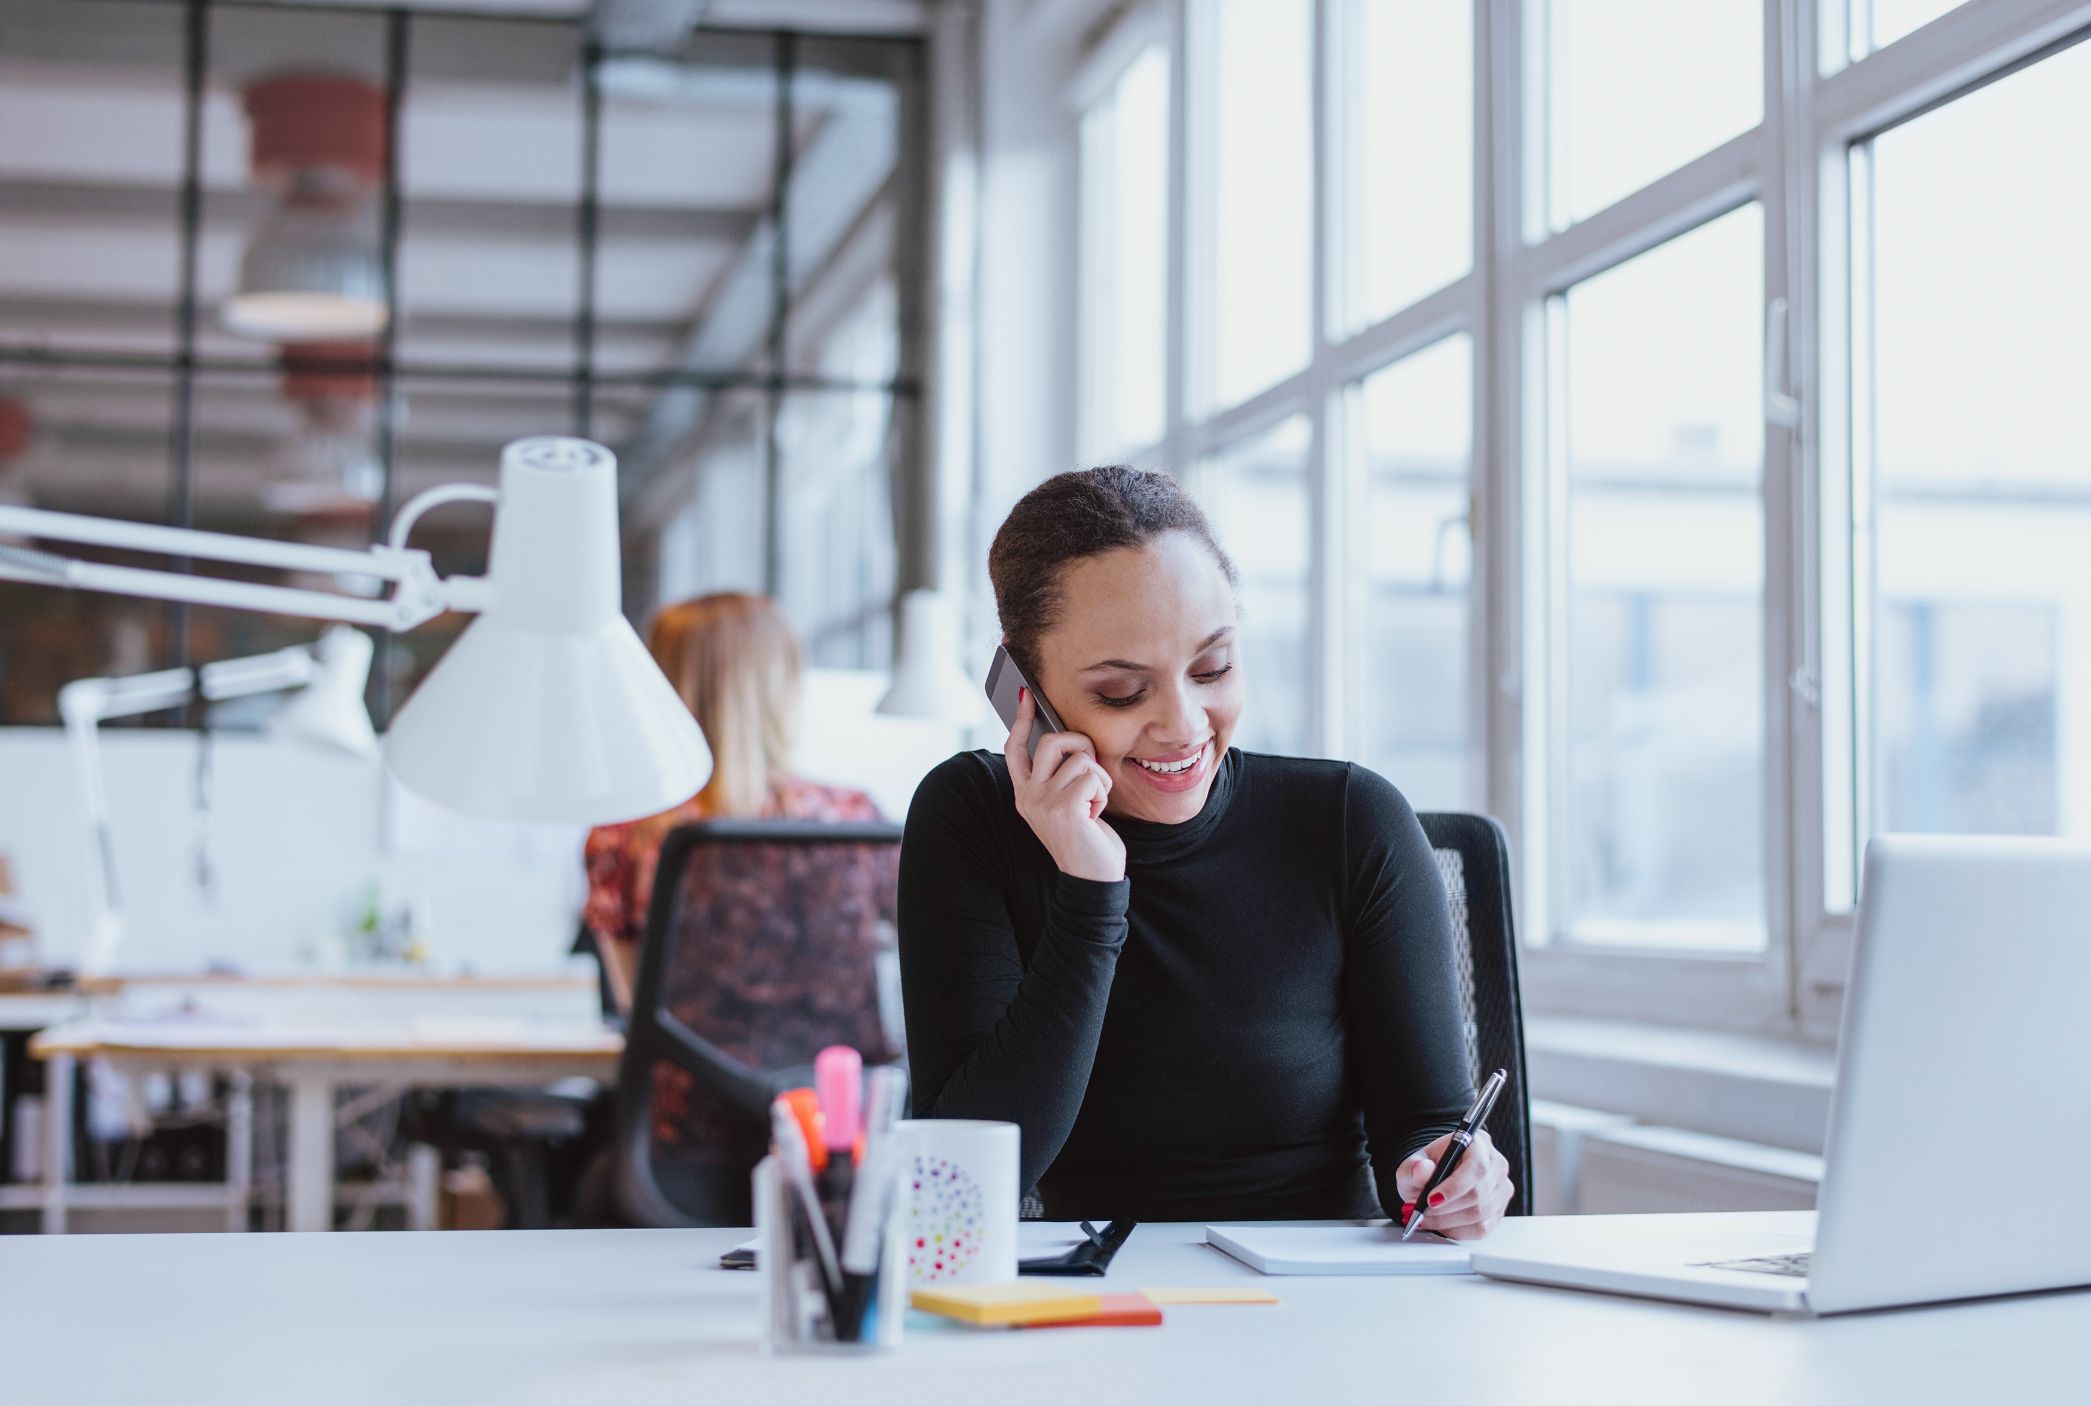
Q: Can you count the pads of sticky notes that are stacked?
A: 2